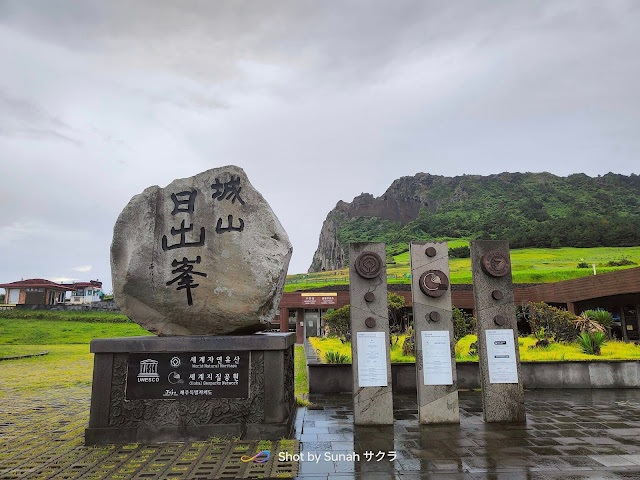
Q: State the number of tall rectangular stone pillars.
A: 3